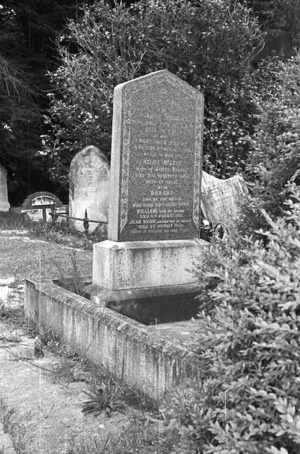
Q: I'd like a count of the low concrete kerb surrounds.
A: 1